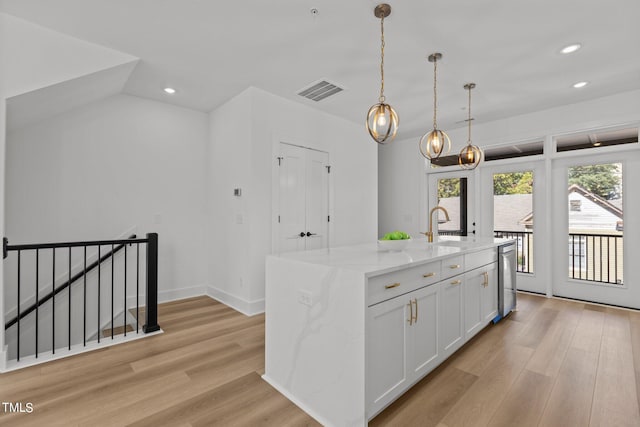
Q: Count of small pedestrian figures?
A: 0